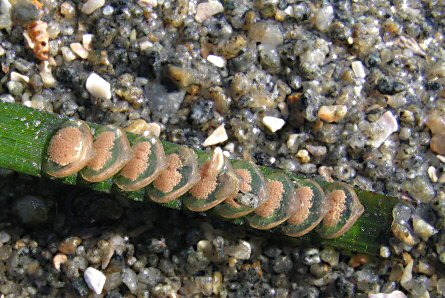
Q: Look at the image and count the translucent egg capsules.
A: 9